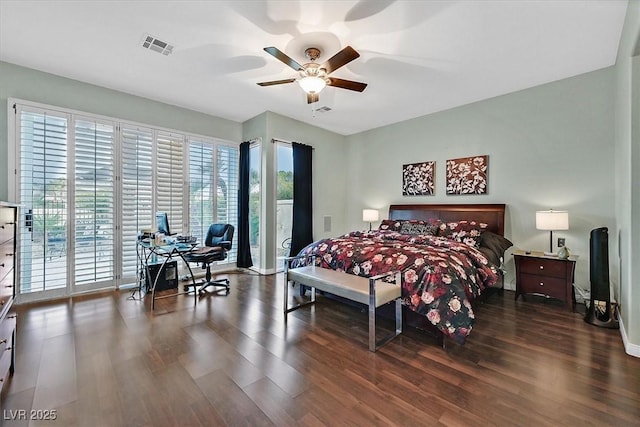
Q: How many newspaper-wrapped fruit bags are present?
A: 0